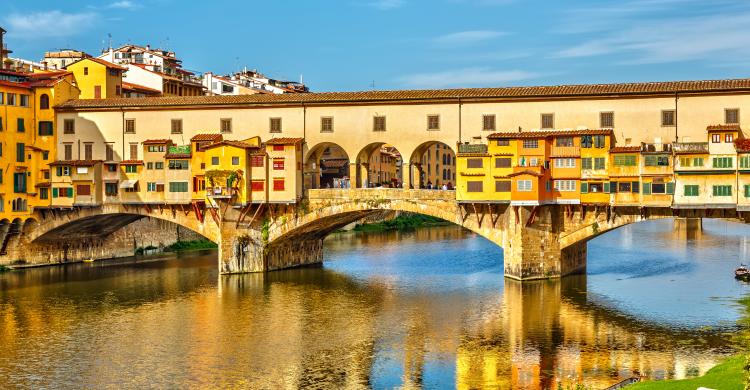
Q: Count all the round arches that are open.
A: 3